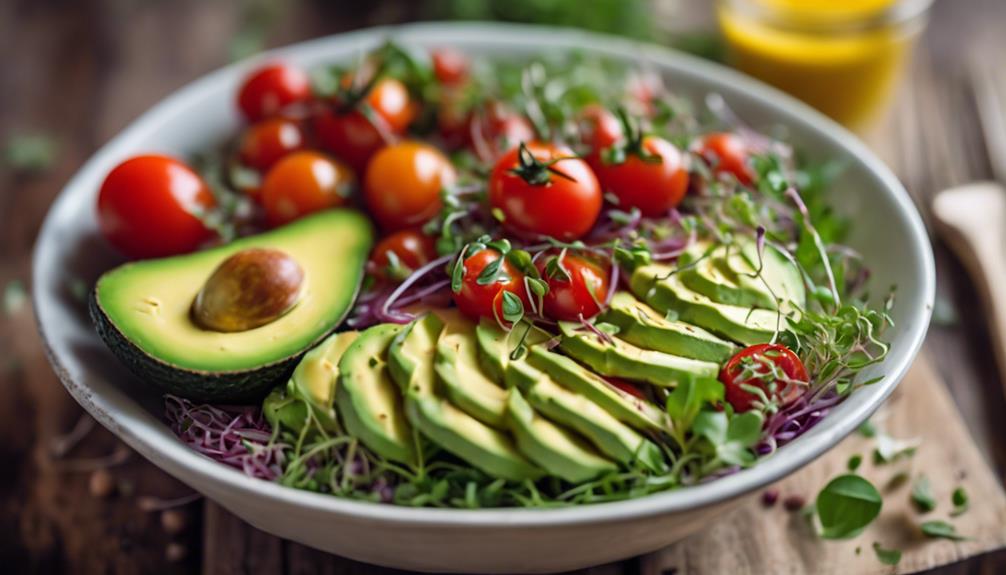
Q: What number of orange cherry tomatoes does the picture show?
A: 2